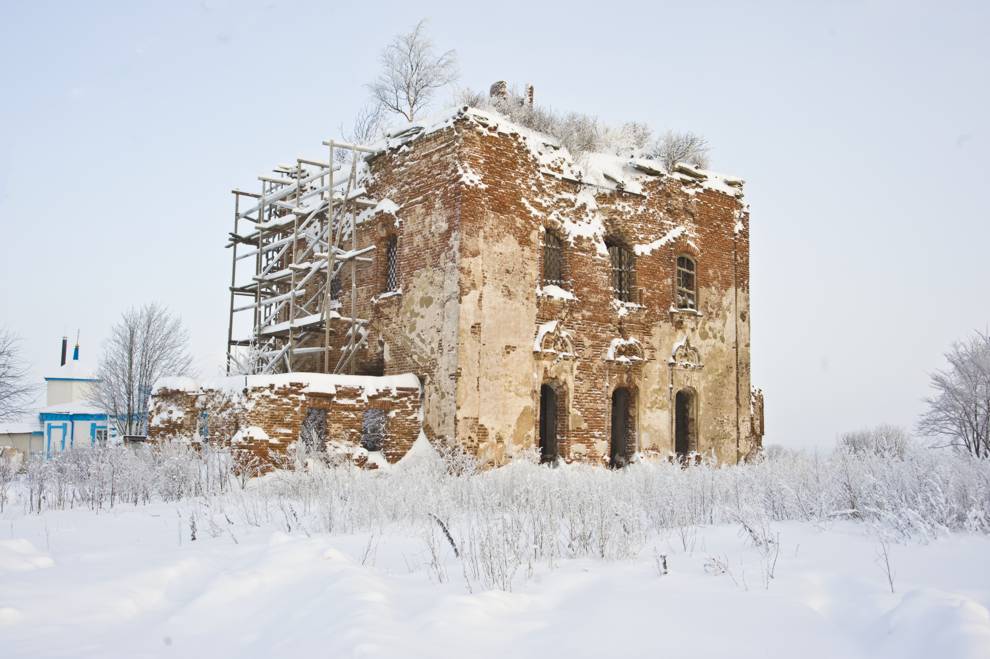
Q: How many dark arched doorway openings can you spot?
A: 3